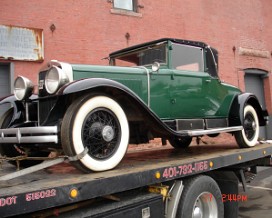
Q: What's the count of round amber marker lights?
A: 5